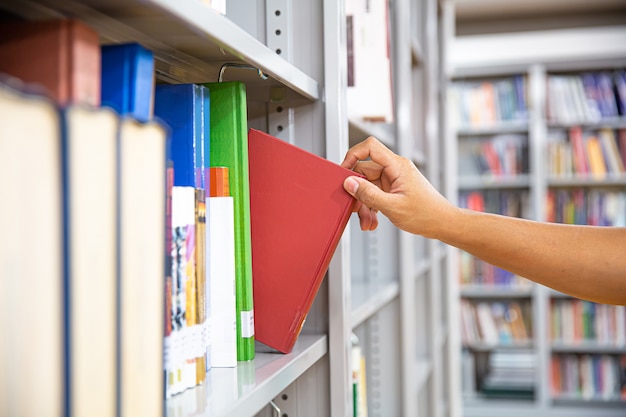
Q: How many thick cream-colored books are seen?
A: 3